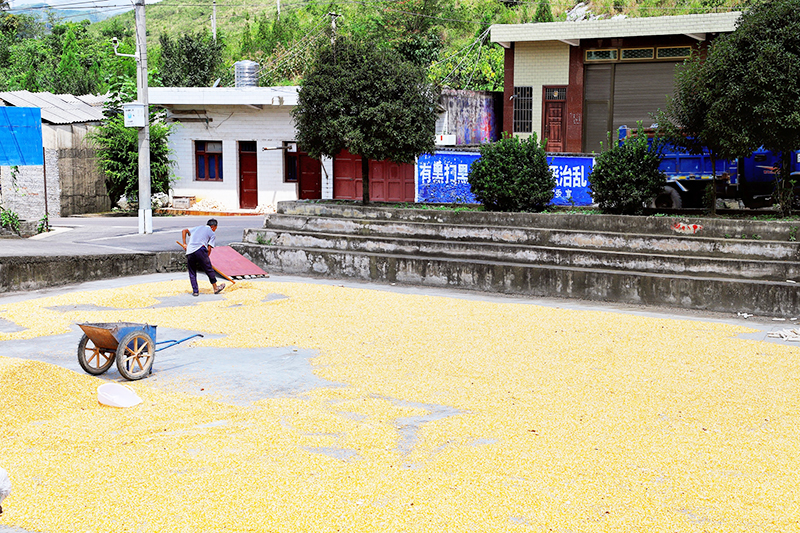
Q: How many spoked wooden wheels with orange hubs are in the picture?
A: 2